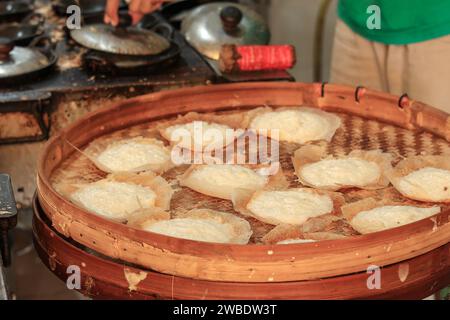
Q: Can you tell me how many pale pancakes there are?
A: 11